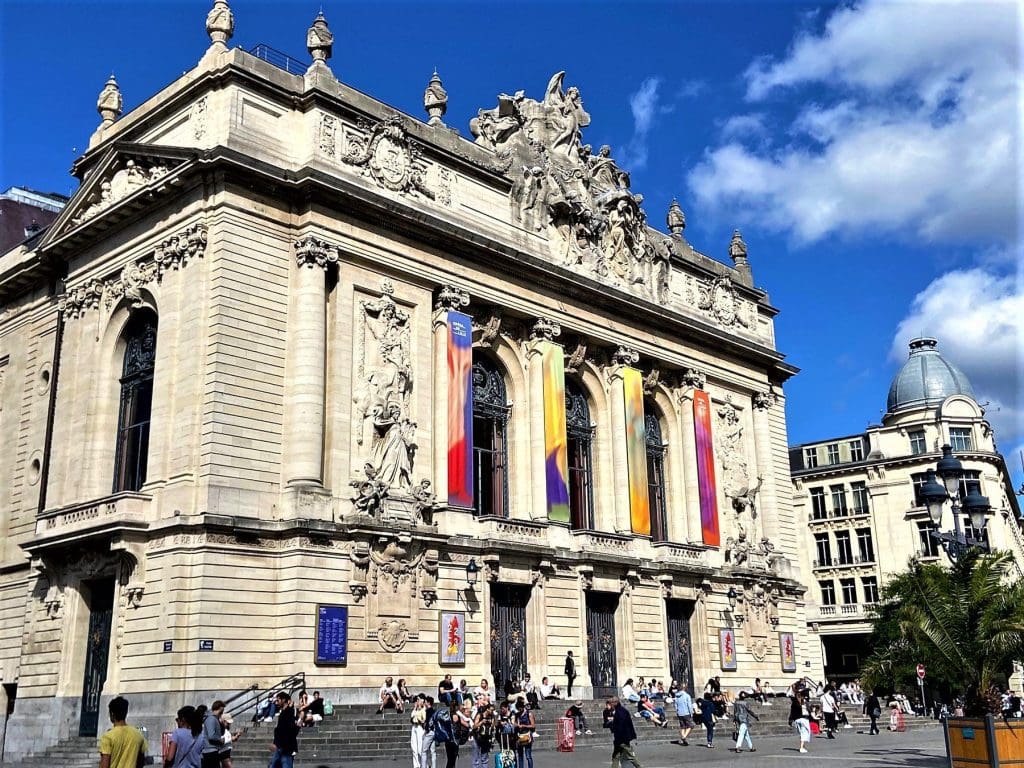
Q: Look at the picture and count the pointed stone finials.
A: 6